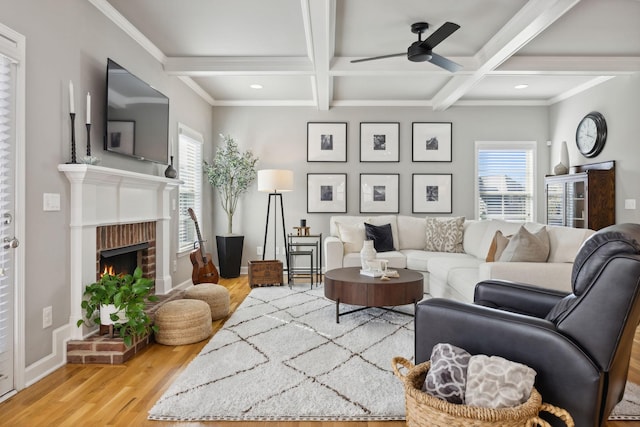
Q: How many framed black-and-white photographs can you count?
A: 6